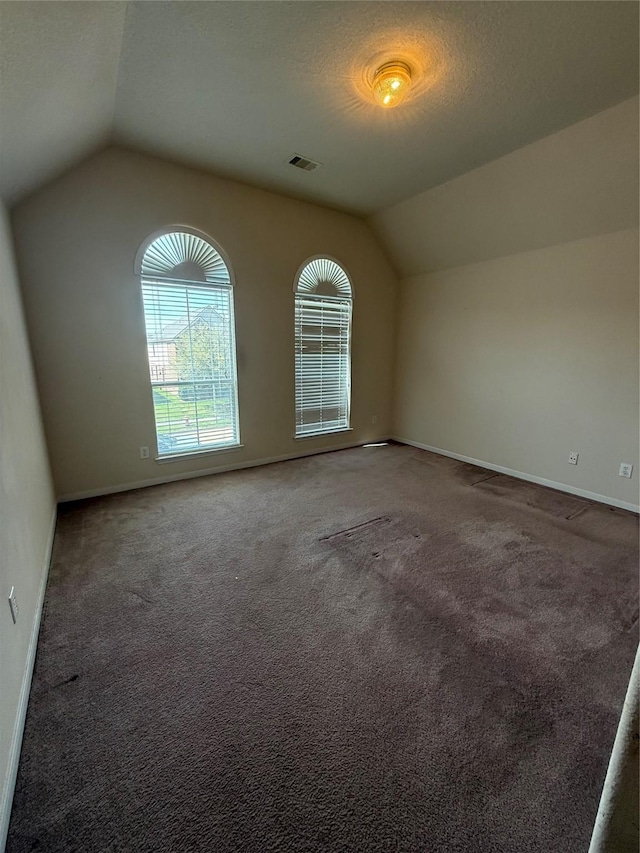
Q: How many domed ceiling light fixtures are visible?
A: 1